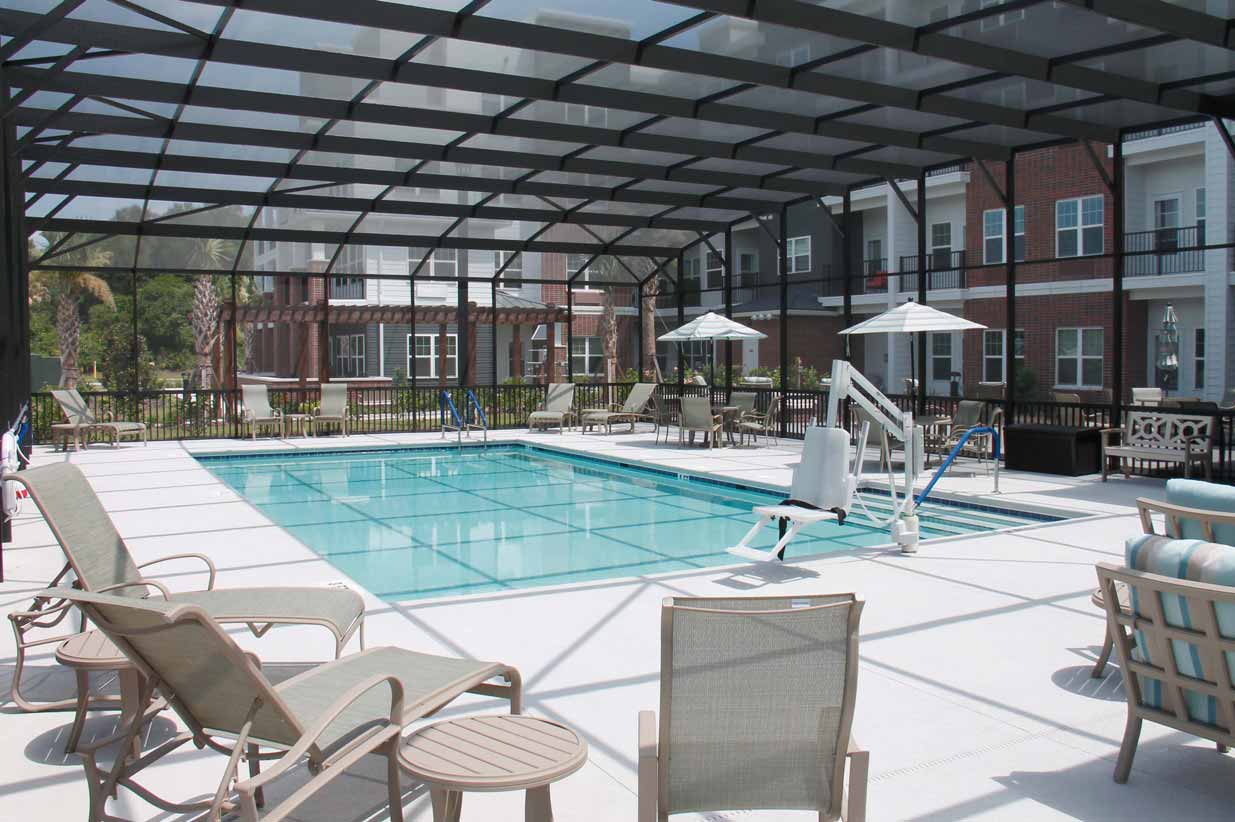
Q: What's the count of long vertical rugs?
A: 0